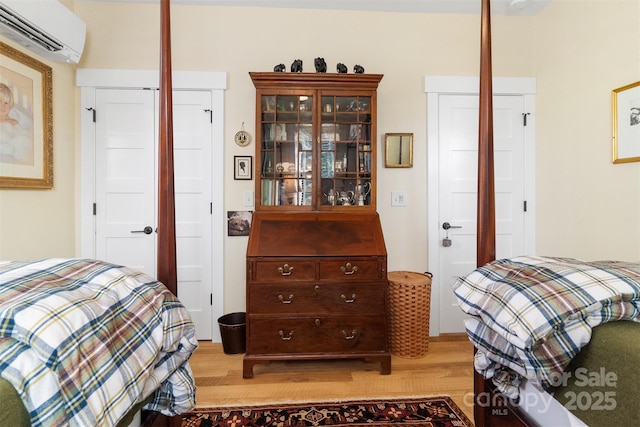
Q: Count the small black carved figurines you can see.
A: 5